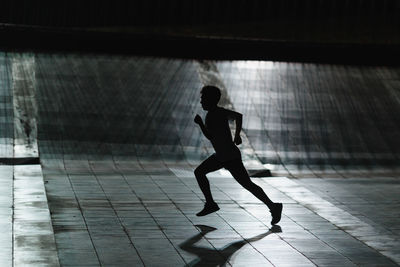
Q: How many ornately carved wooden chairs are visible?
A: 0